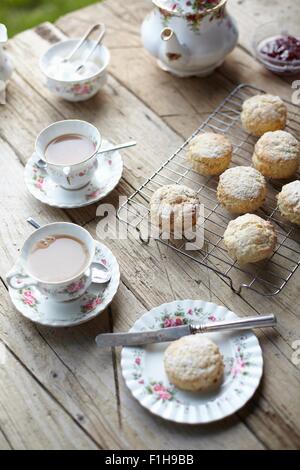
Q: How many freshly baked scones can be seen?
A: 8